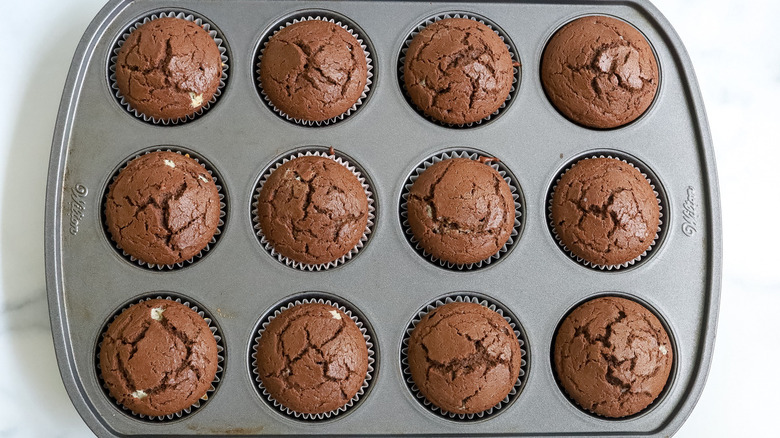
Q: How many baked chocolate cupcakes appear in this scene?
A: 12